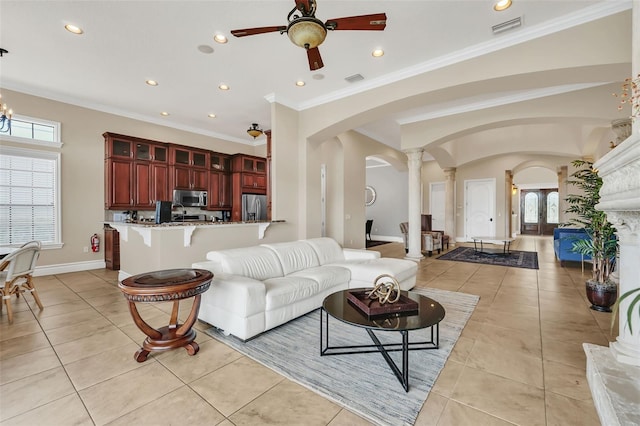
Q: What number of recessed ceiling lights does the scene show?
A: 9